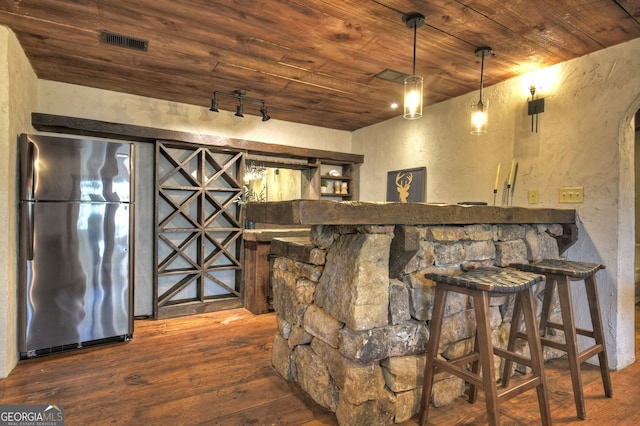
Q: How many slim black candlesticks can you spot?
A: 2